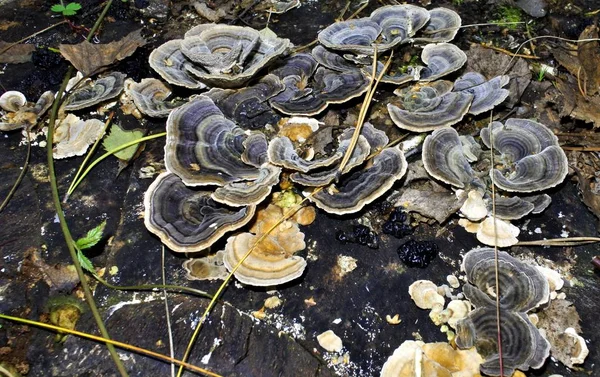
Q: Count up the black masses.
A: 3